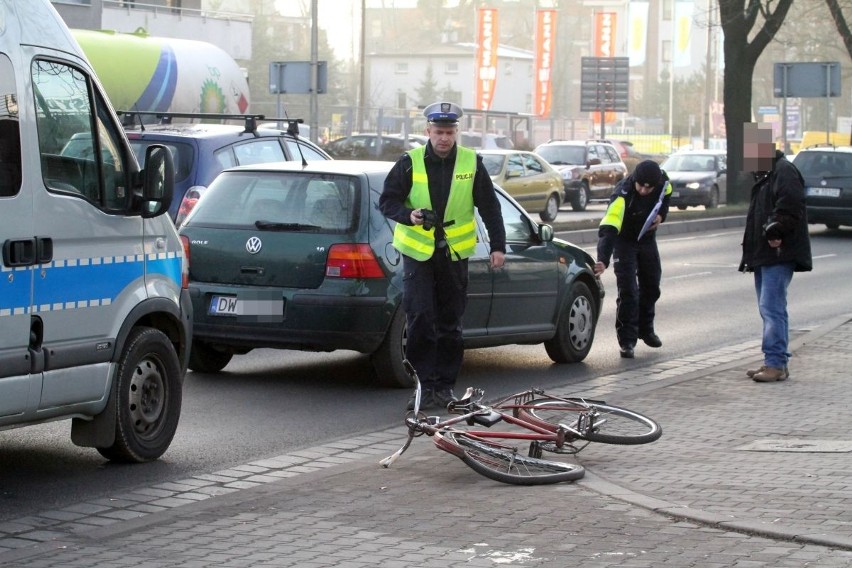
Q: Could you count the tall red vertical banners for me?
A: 3